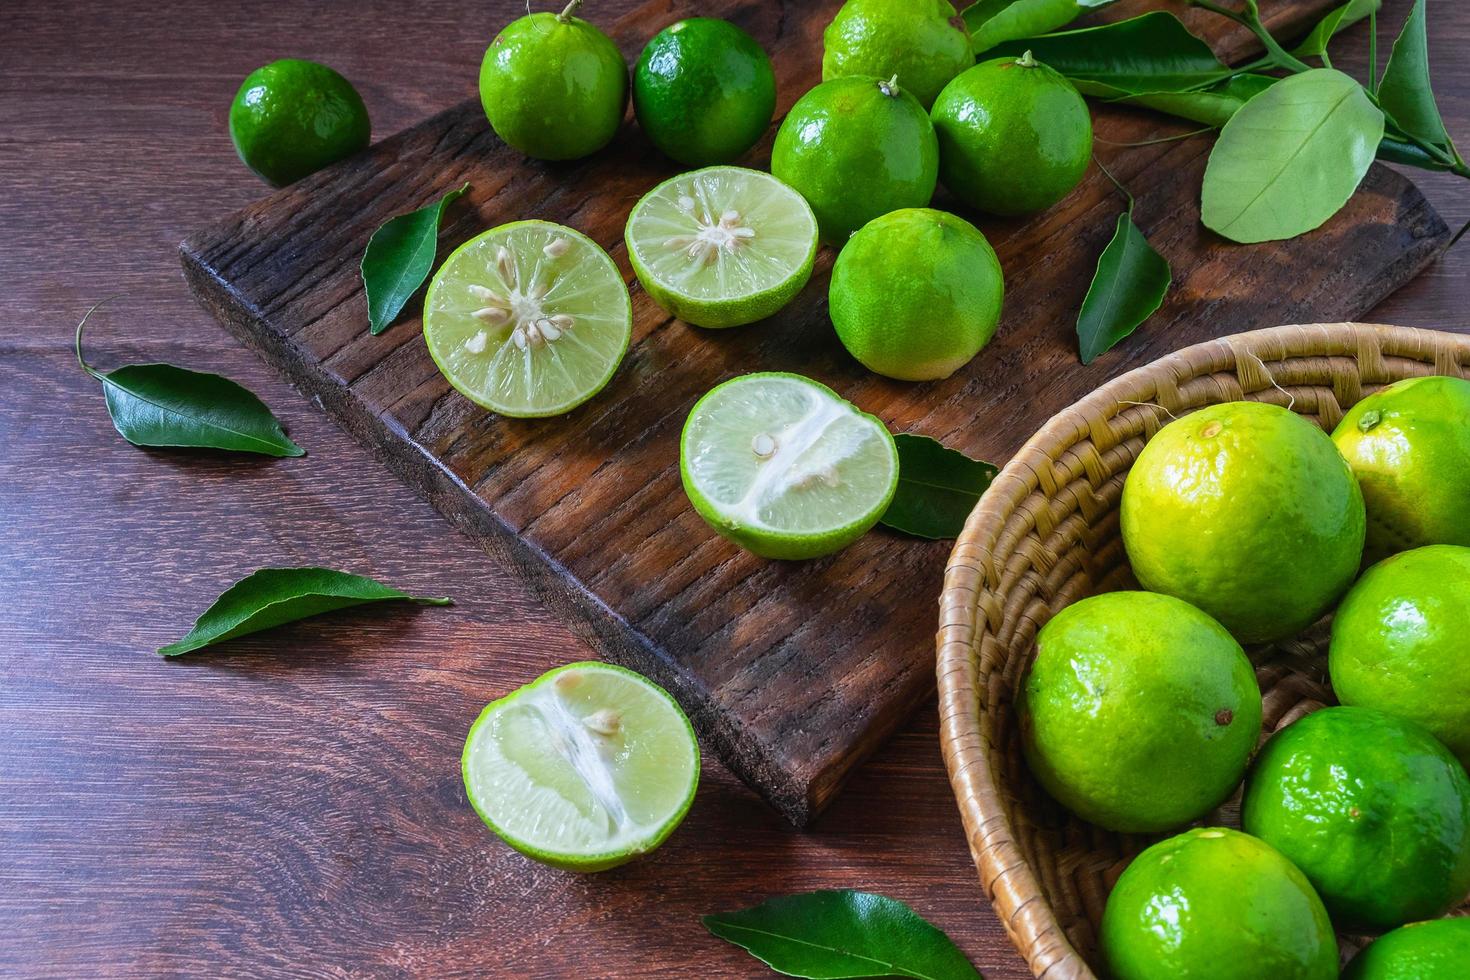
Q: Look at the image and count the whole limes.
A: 14